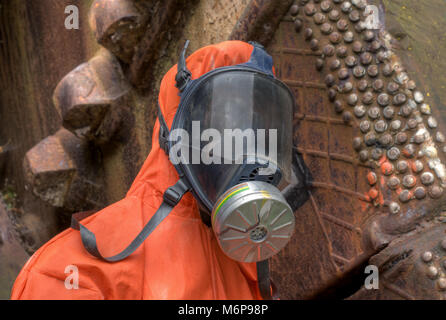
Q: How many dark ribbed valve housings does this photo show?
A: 1